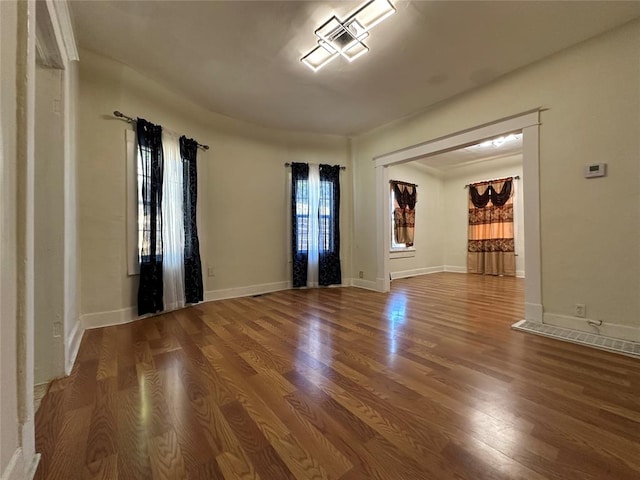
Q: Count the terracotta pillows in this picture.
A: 0